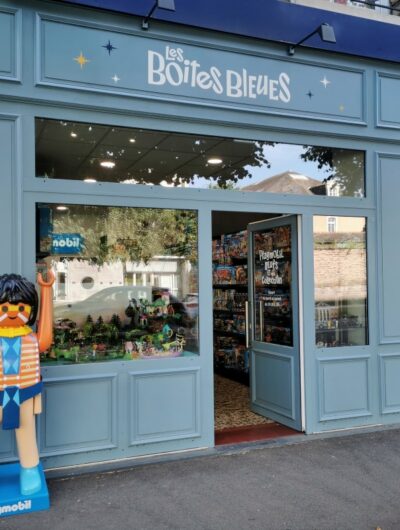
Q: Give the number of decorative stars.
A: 6